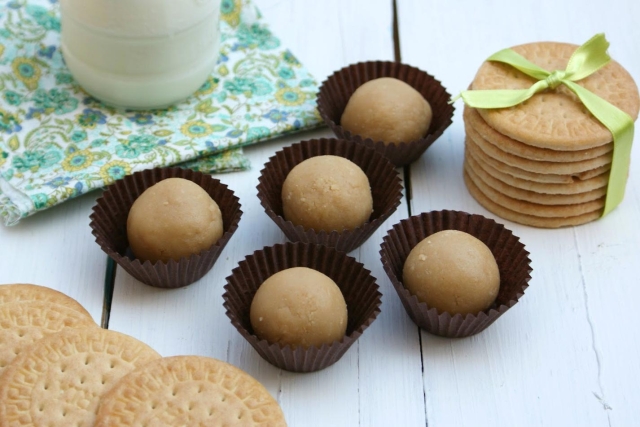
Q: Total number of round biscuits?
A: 12